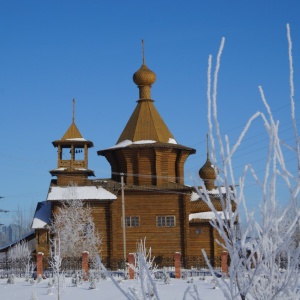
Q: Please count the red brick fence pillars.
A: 5